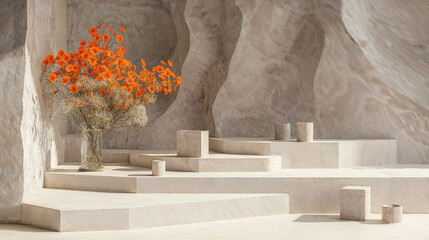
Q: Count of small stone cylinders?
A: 4